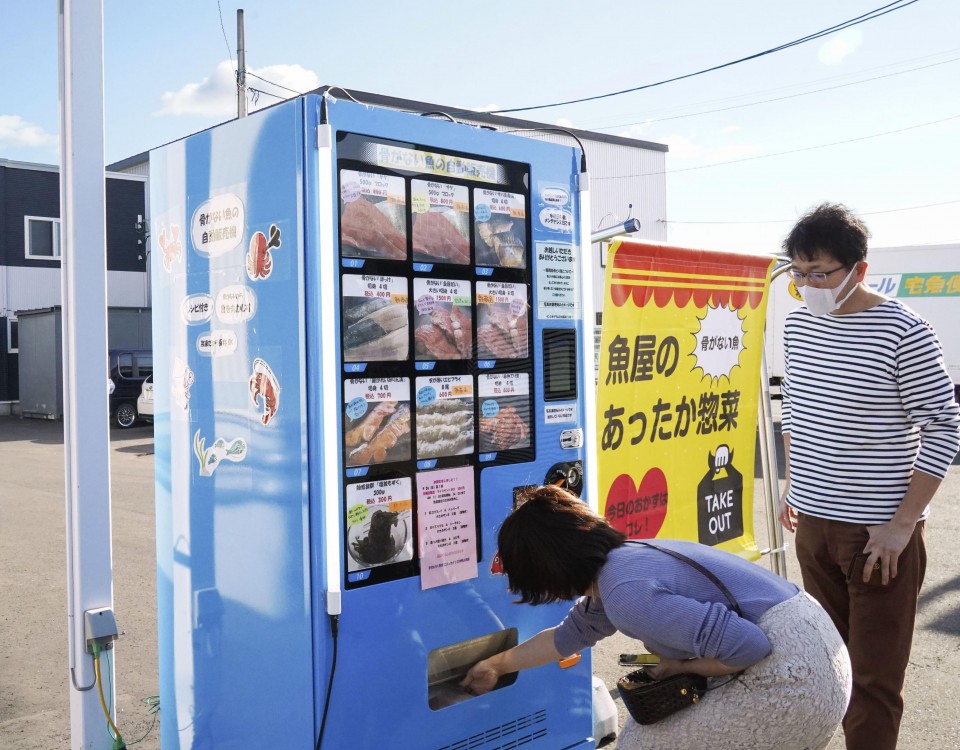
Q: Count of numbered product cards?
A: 10